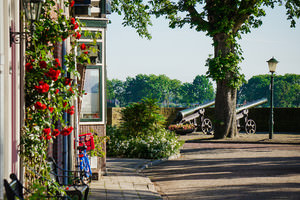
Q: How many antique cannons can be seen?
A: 2